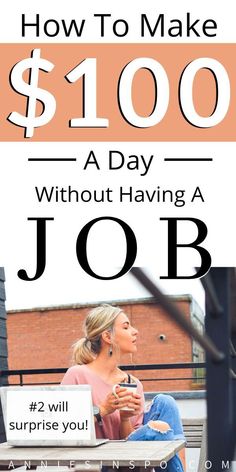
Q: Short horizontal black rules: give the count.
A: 2